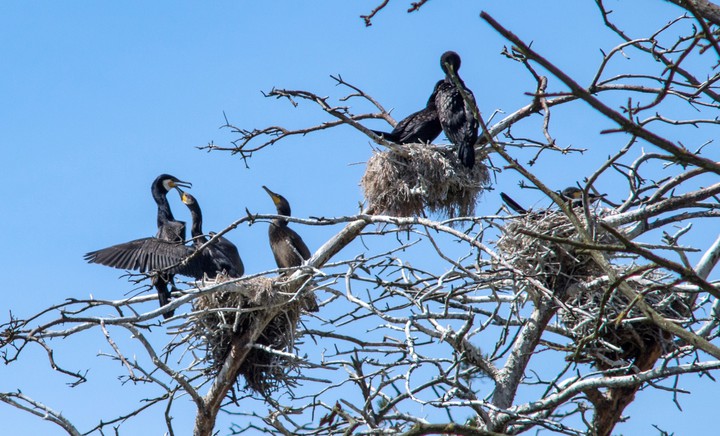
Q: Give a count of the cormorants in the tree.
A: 6